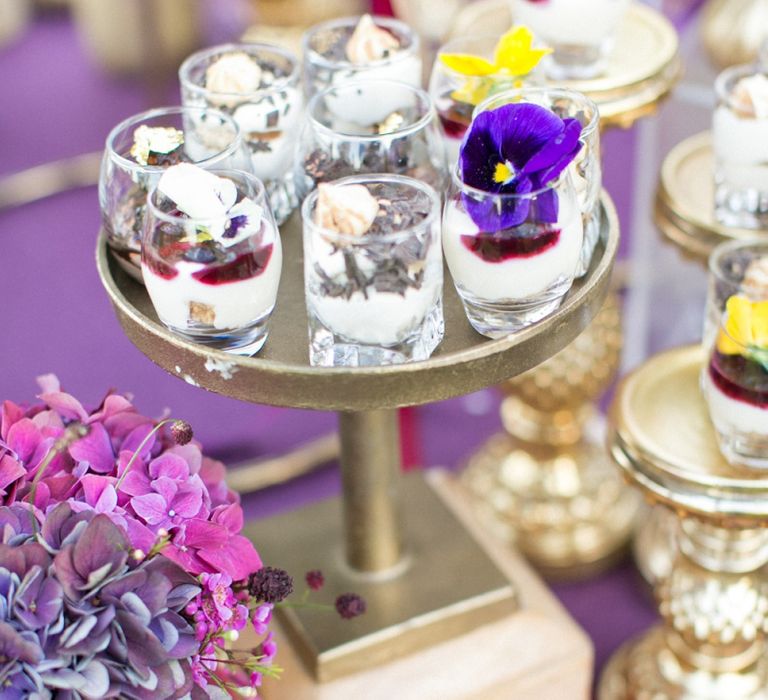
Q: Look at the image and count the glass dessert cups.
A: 13